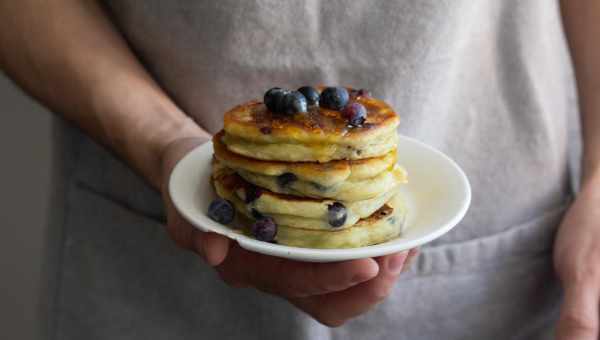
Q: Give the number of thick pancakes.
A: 4